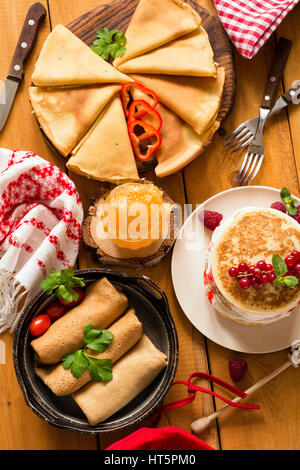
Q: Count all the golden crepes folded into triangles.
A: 7